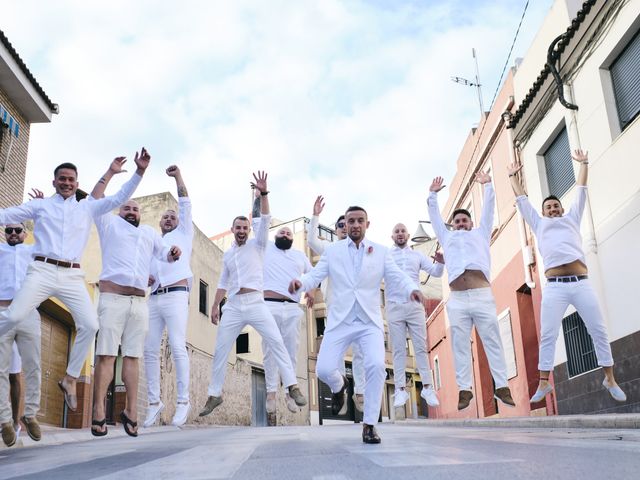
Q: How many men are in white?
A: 11